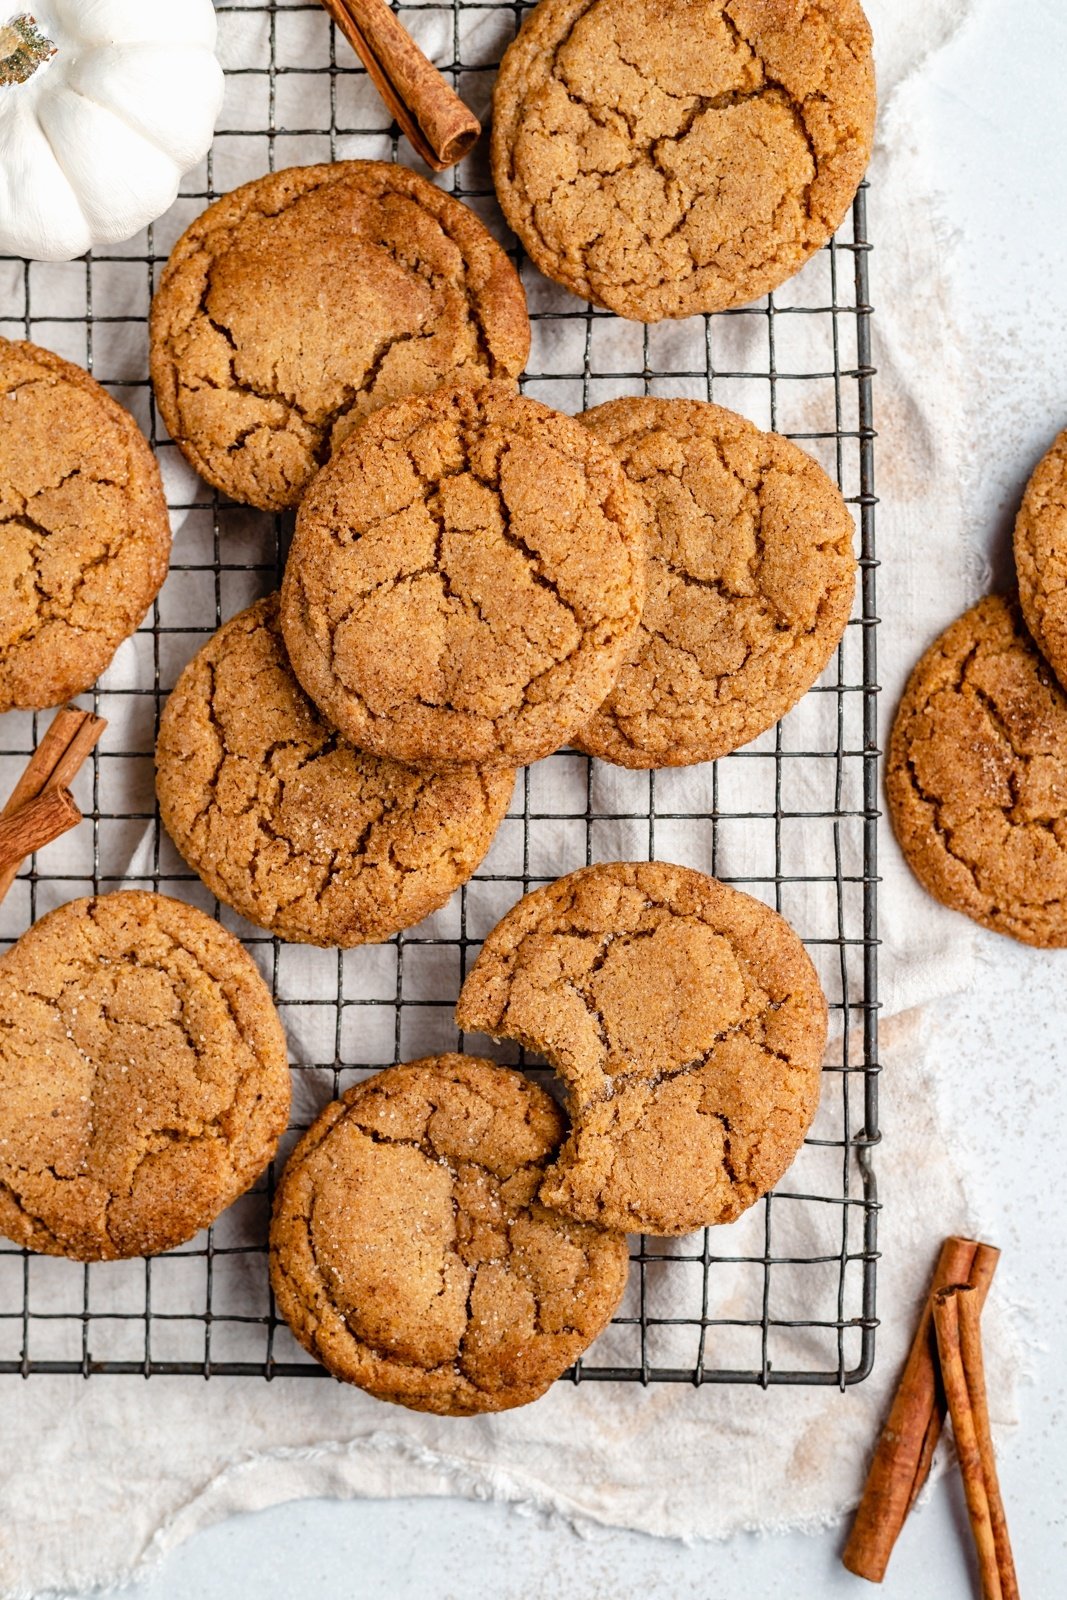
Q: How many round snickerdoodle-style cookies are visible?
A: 11